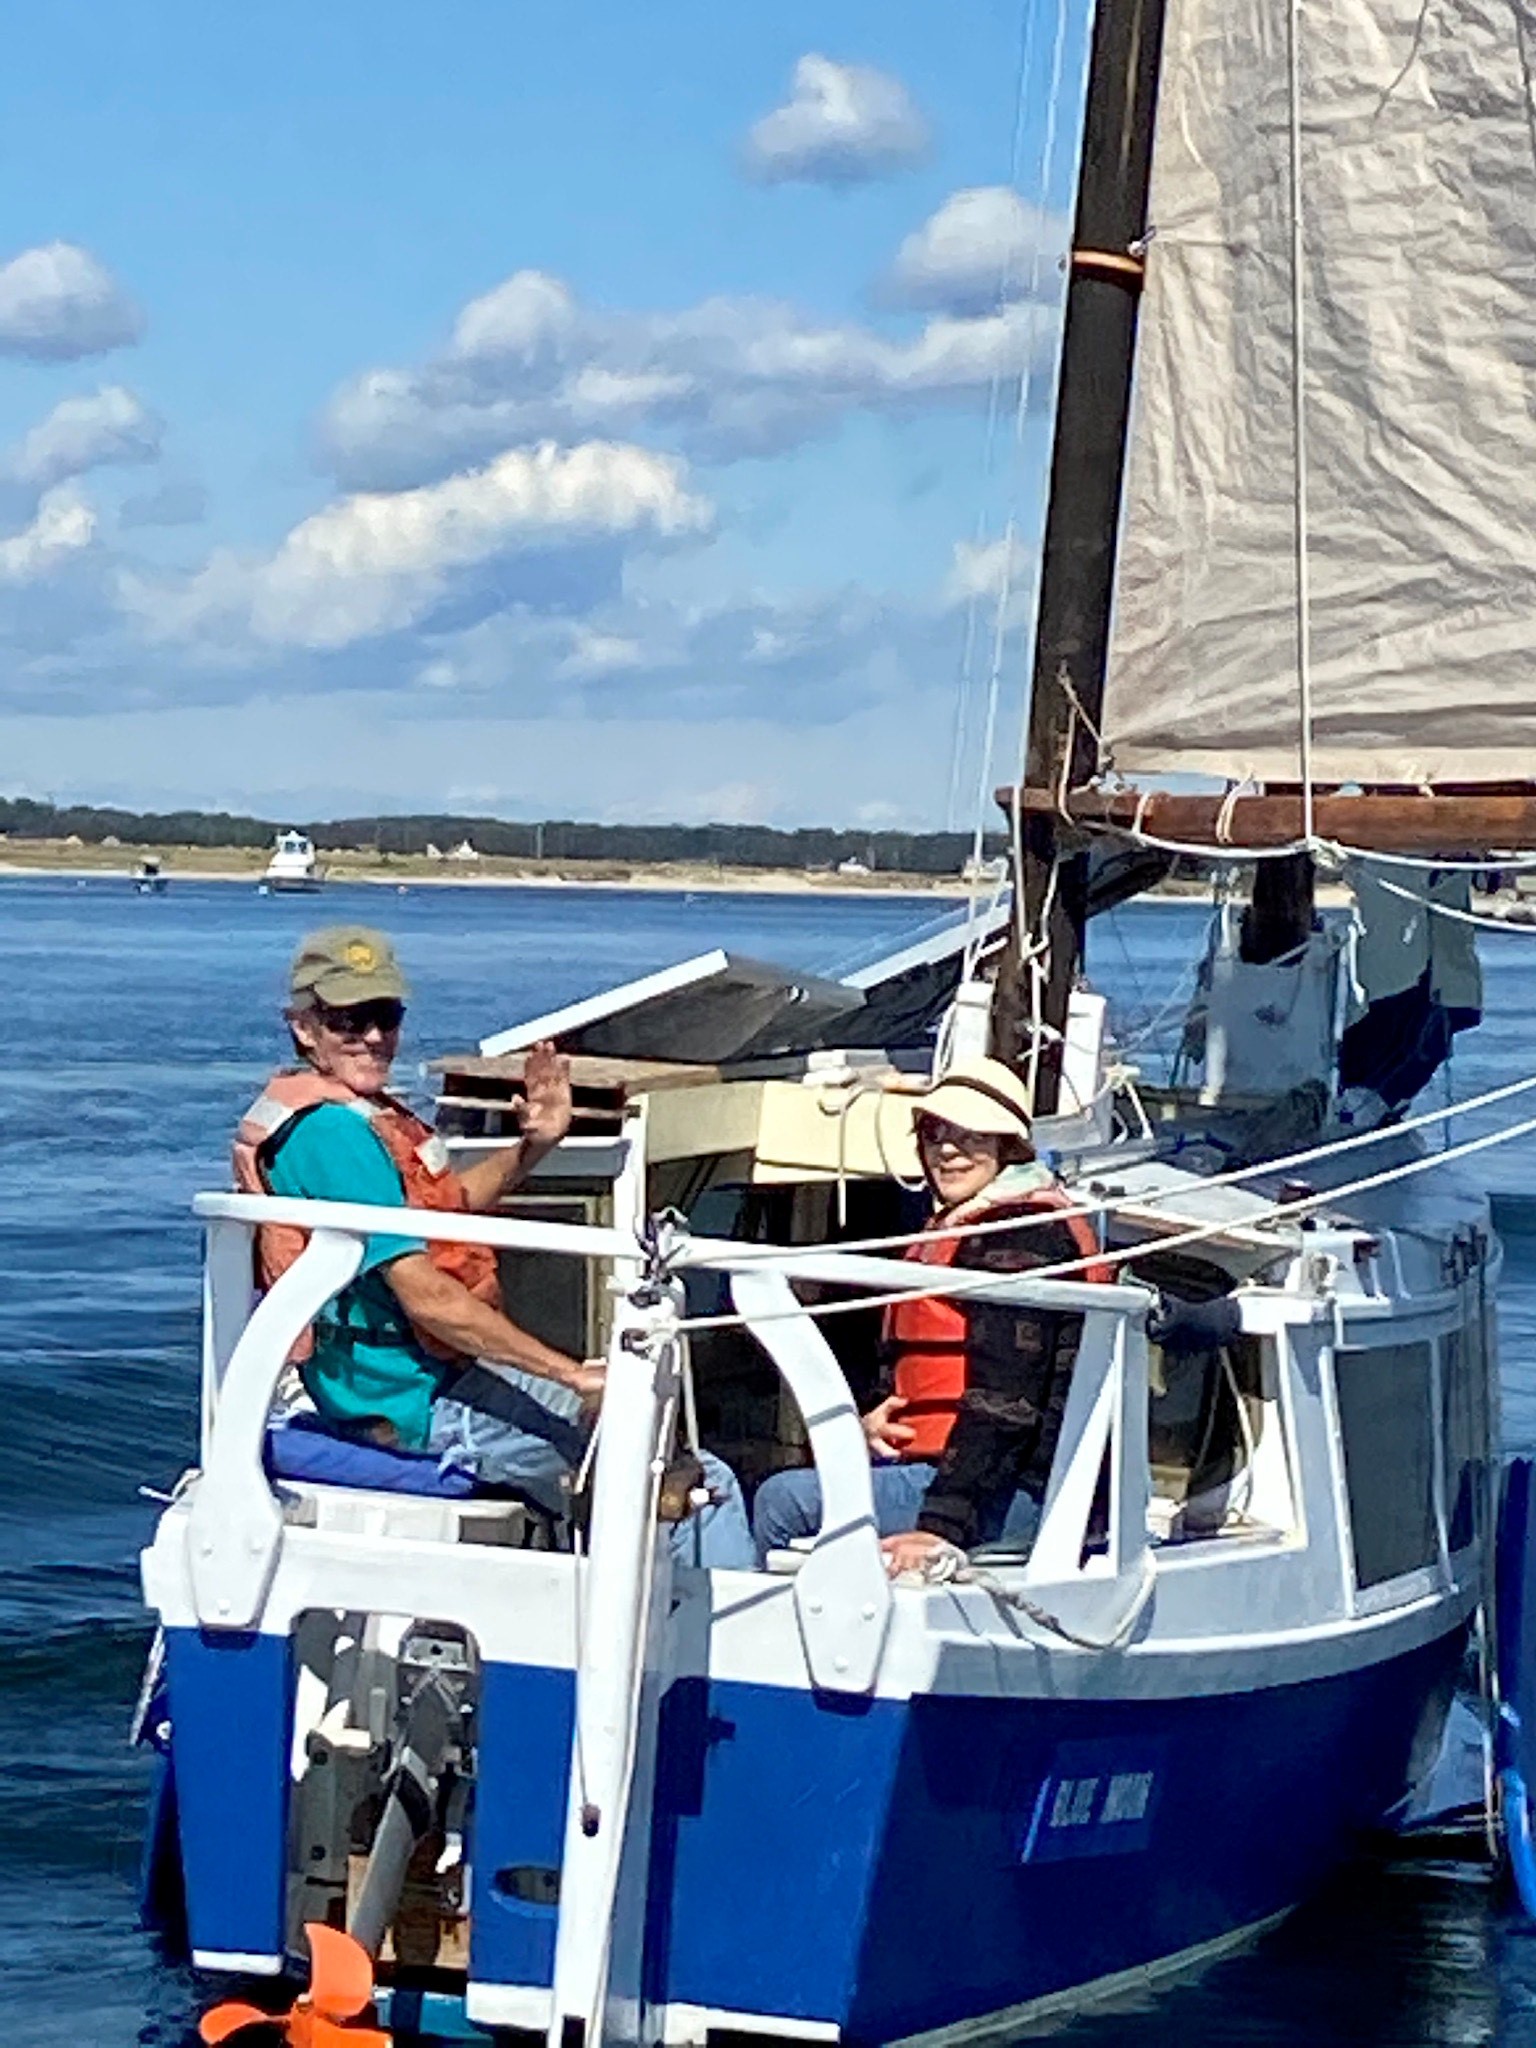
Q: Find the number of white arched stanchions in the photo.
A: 2